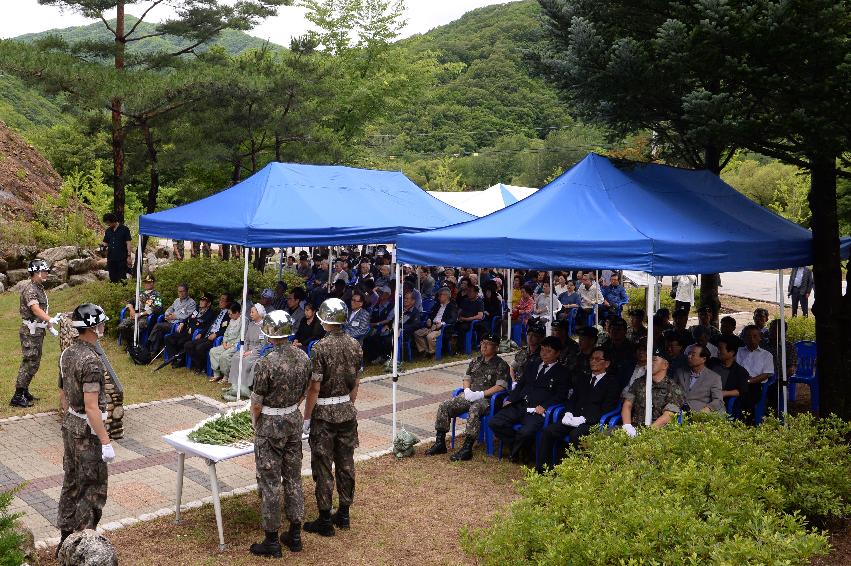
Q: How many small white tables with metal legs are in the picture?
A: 1